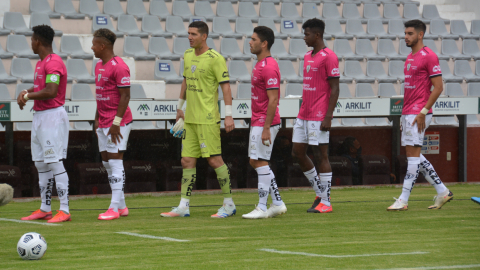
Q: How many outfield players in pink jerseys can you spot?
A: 5